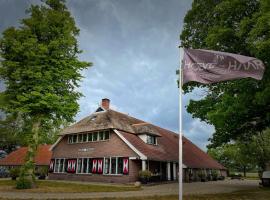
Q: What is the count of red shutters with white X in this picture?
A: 6